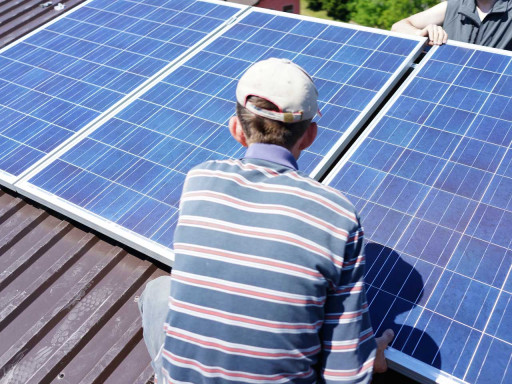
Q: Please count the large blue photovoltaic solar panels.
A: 3